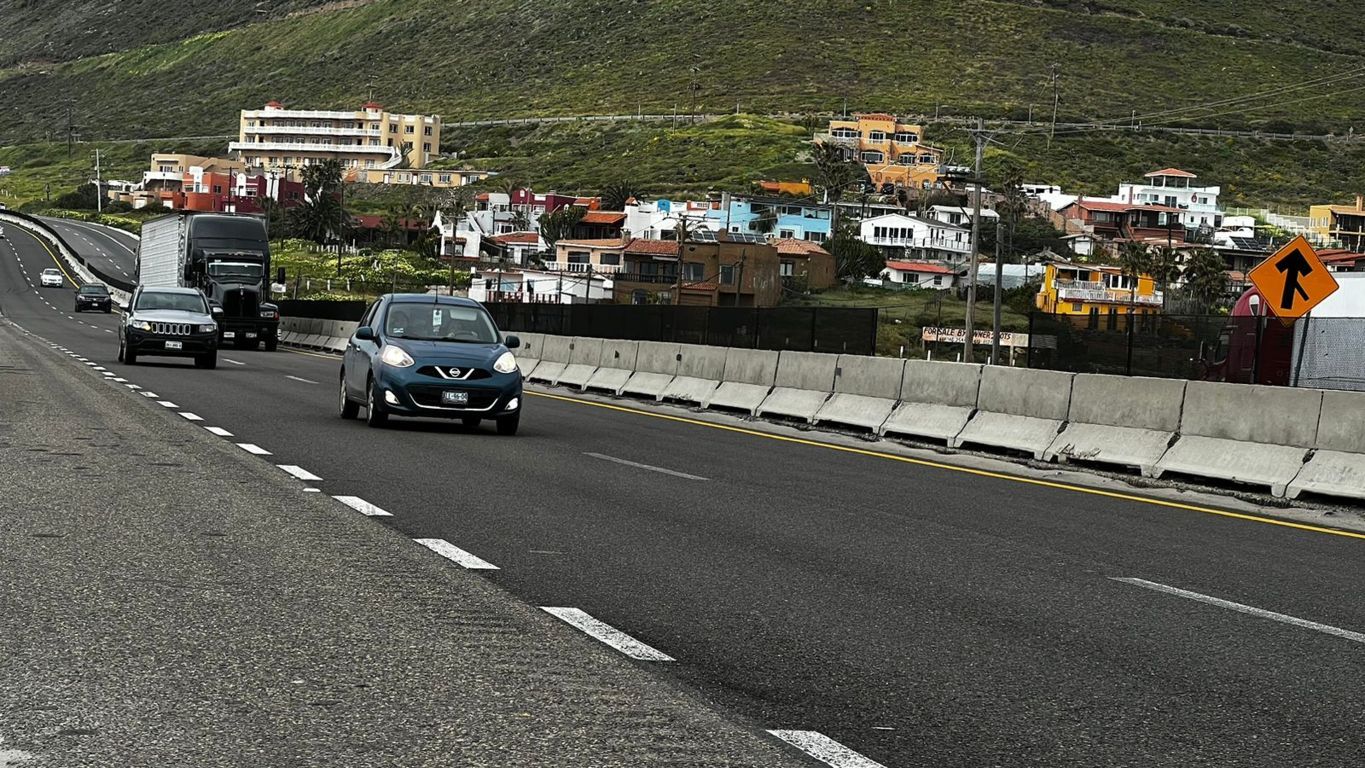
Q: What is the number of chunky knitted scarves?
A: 0